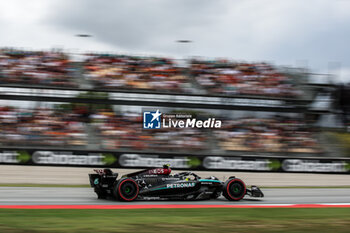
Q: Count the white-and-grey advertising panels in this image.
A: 5